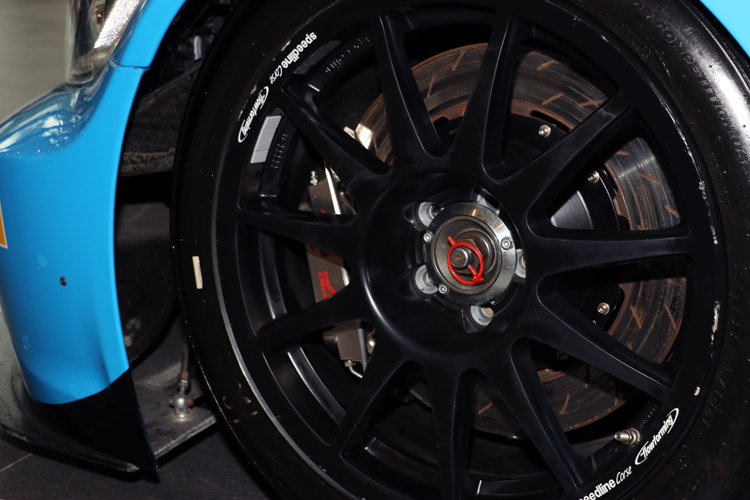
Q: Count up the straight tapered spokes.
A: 11